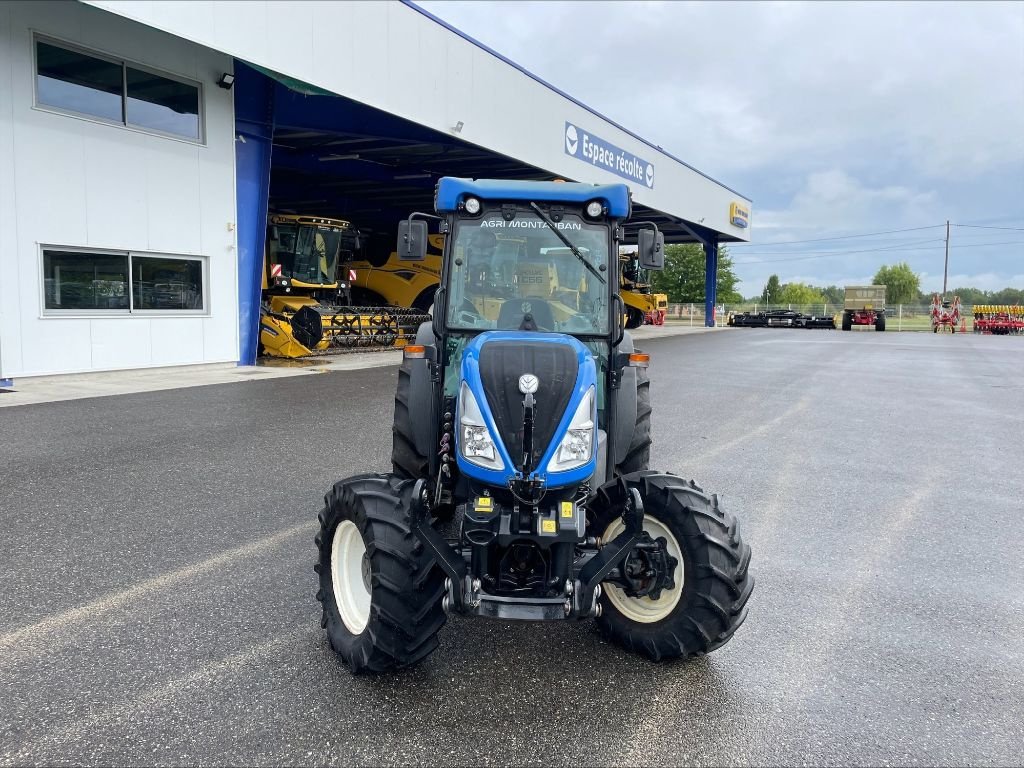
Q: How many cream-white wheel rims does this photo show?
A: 2